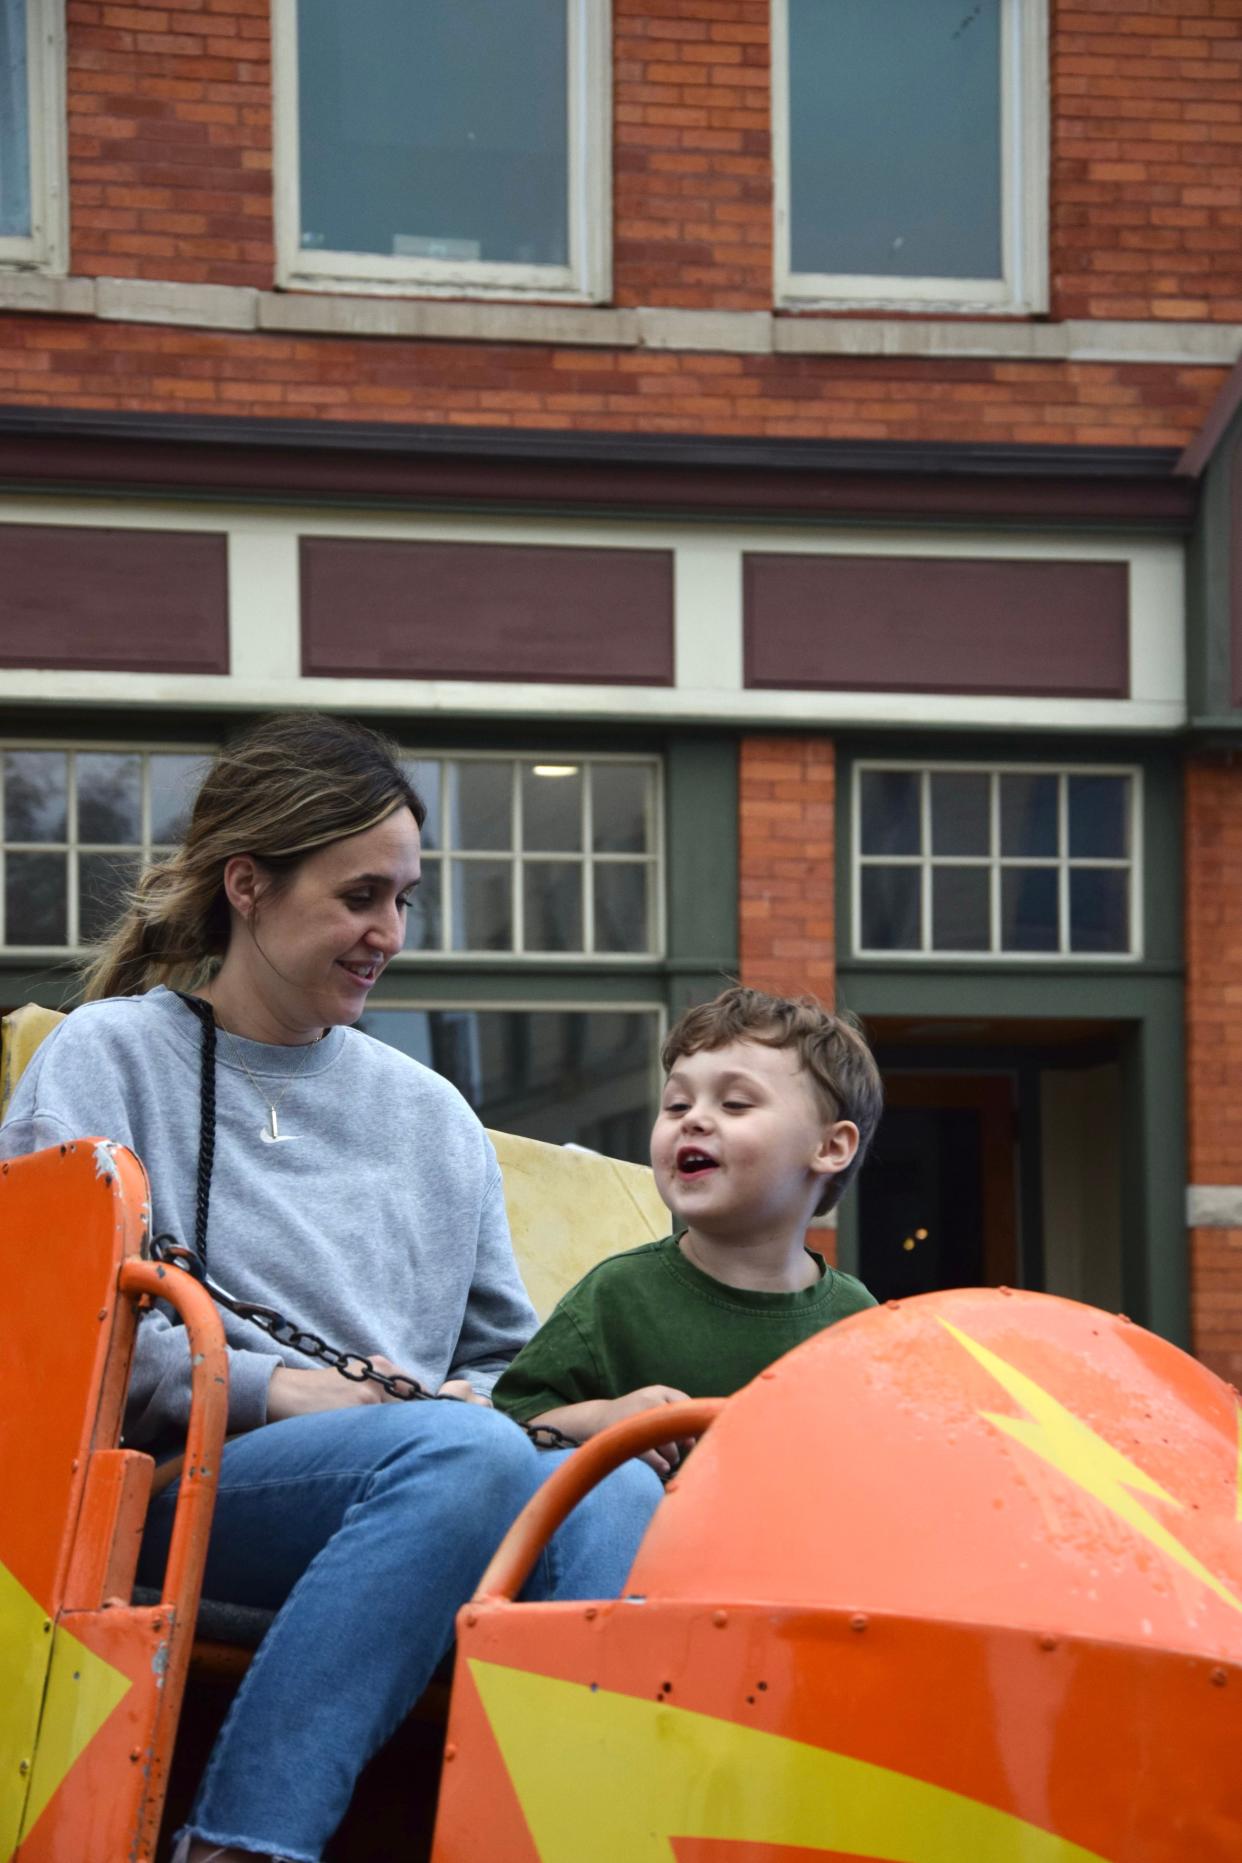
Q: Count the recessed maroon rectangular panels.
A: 3